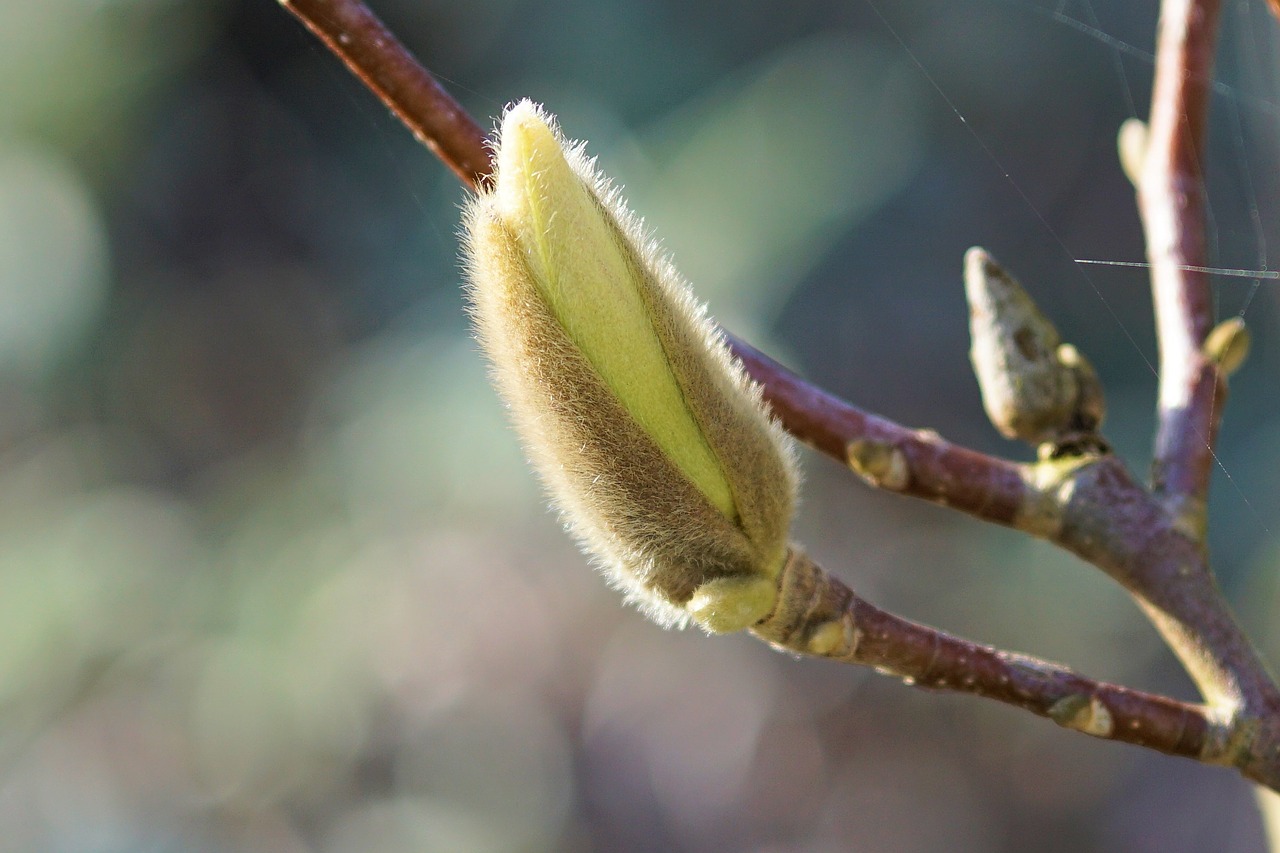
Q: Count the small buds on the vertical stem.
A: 2